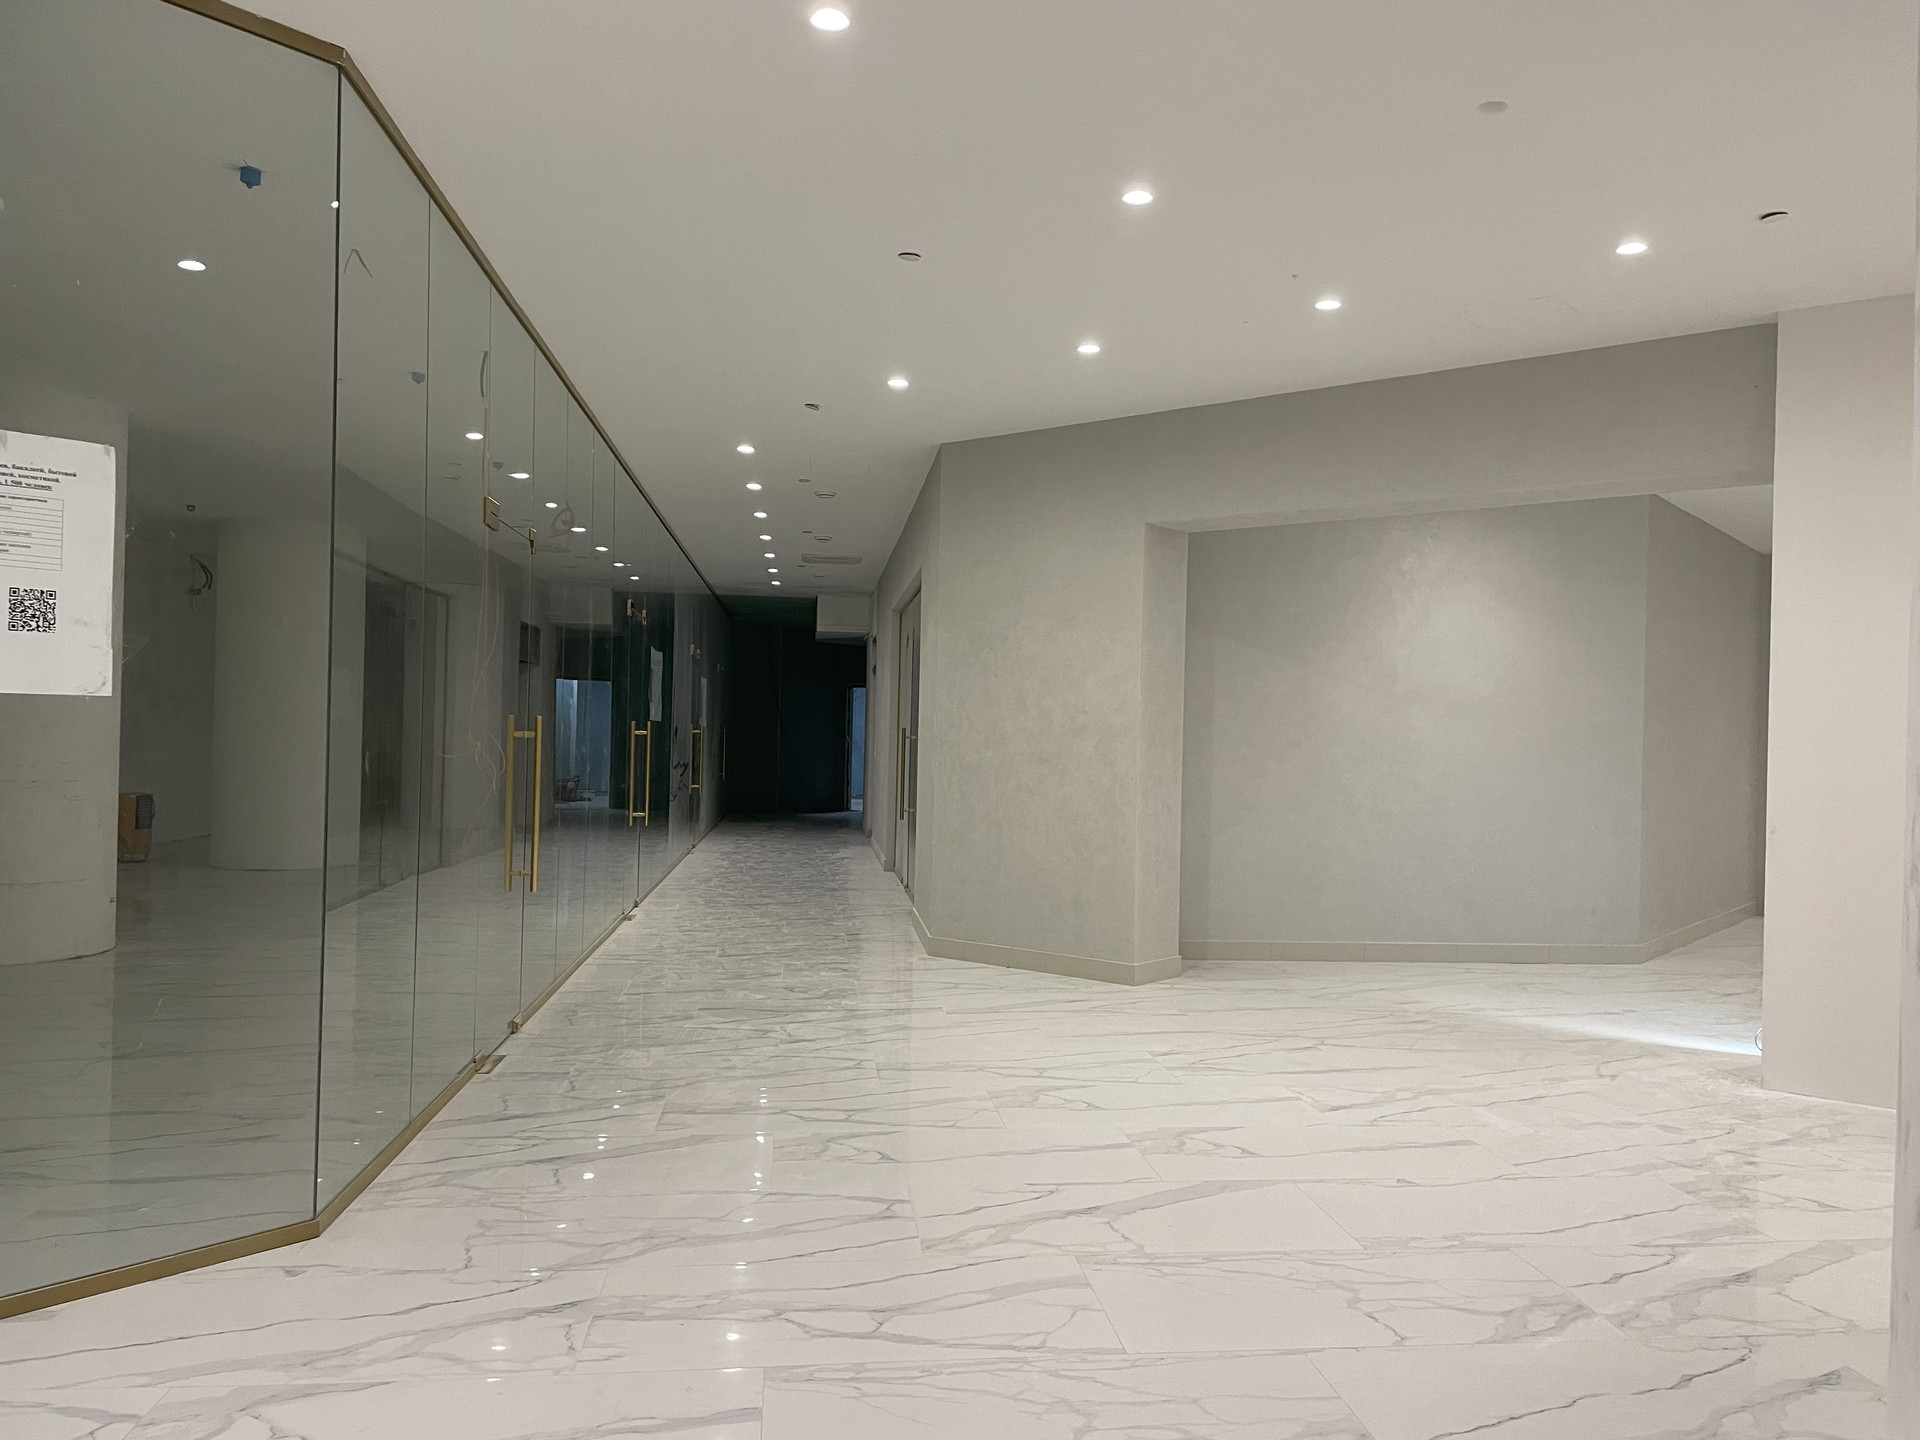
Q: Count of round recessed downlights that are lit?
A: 13